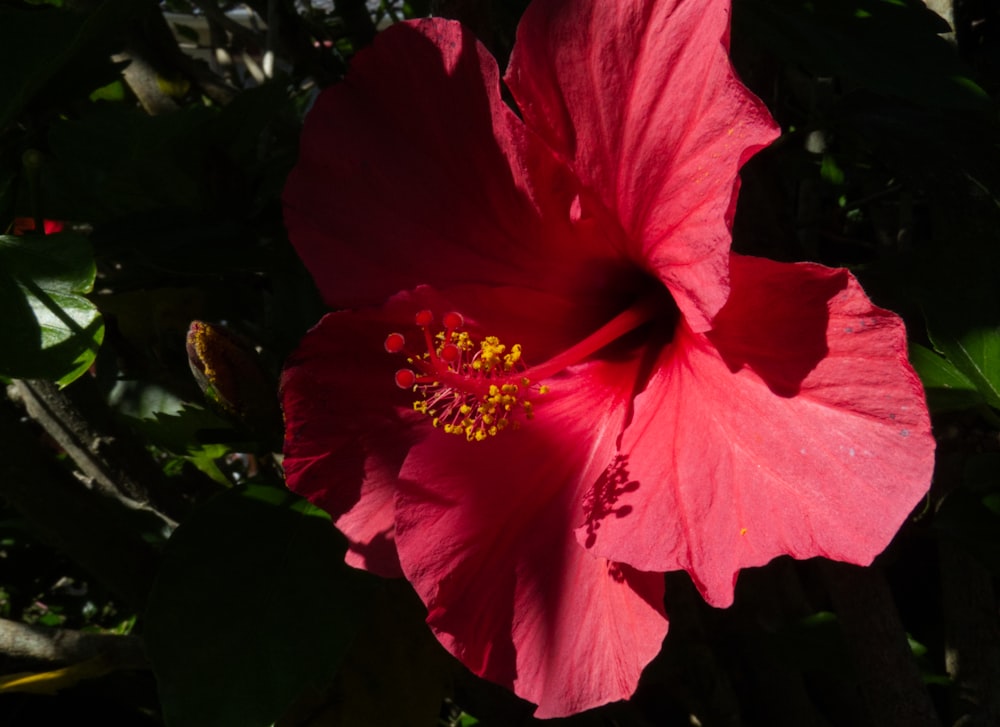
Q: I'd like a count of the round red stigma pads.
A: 5